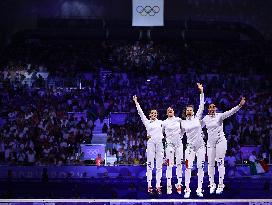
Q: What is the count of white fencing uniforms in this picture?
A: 4